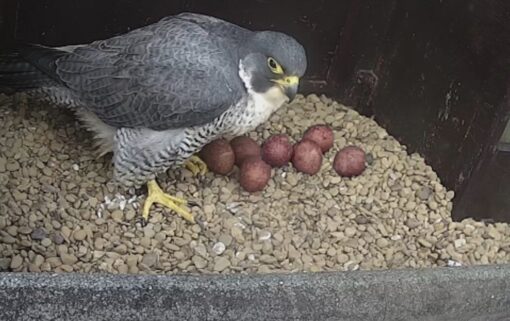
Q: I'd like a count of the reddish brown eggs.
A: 7